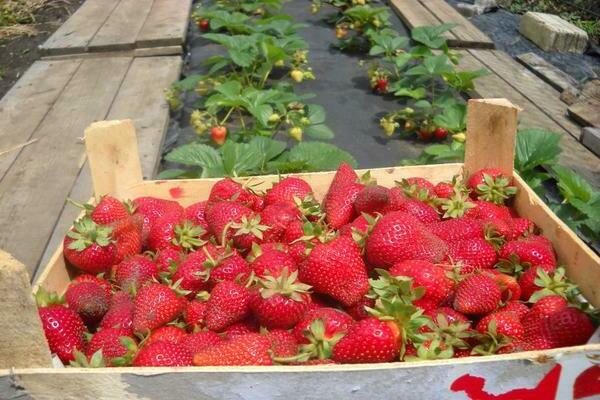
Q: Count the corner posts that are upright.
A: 3